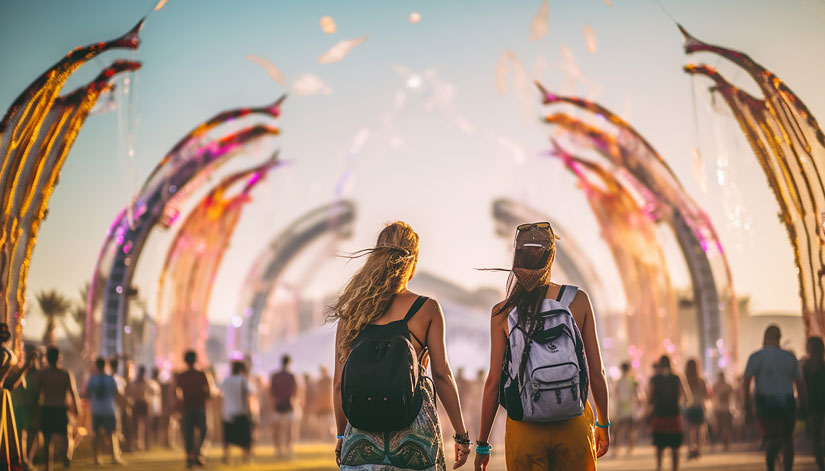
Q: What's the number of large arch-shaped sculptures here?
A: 8